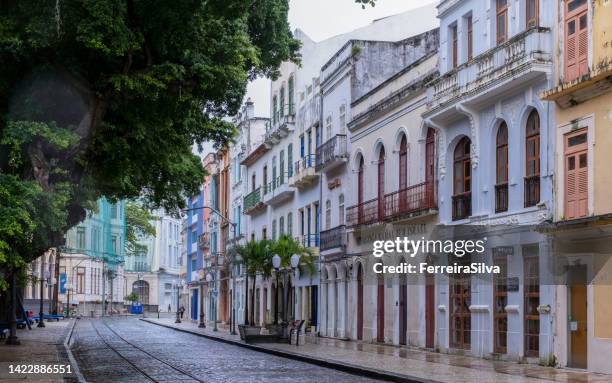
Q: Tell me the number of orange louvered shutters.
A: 4